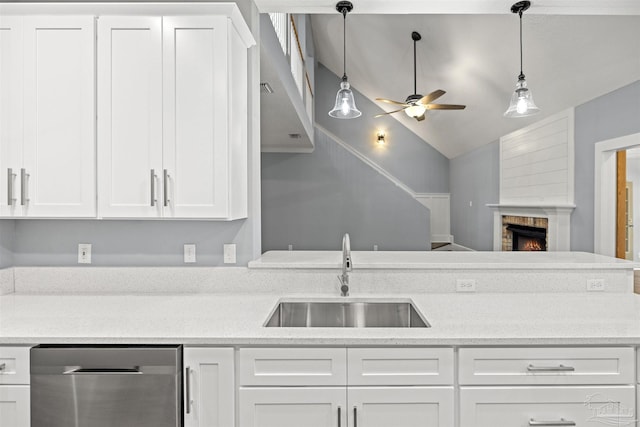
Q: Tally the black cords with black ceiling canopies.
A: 2